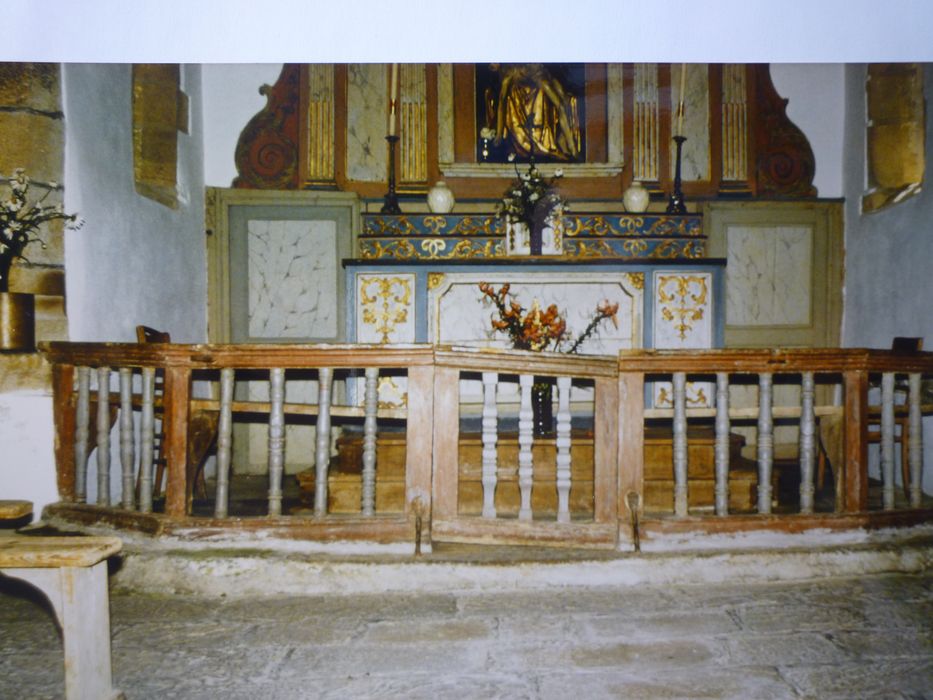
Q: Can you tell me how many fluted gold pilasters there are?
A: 4